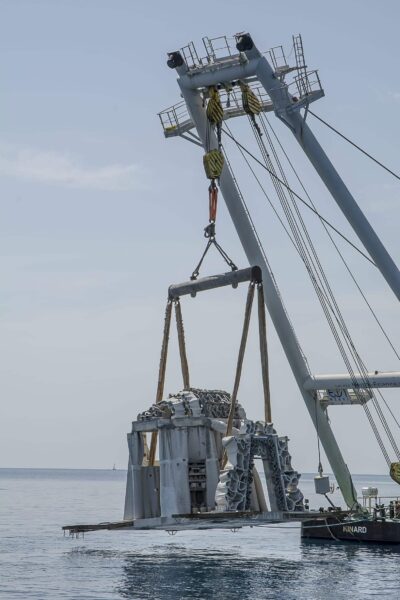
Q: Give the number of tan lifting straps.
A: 4